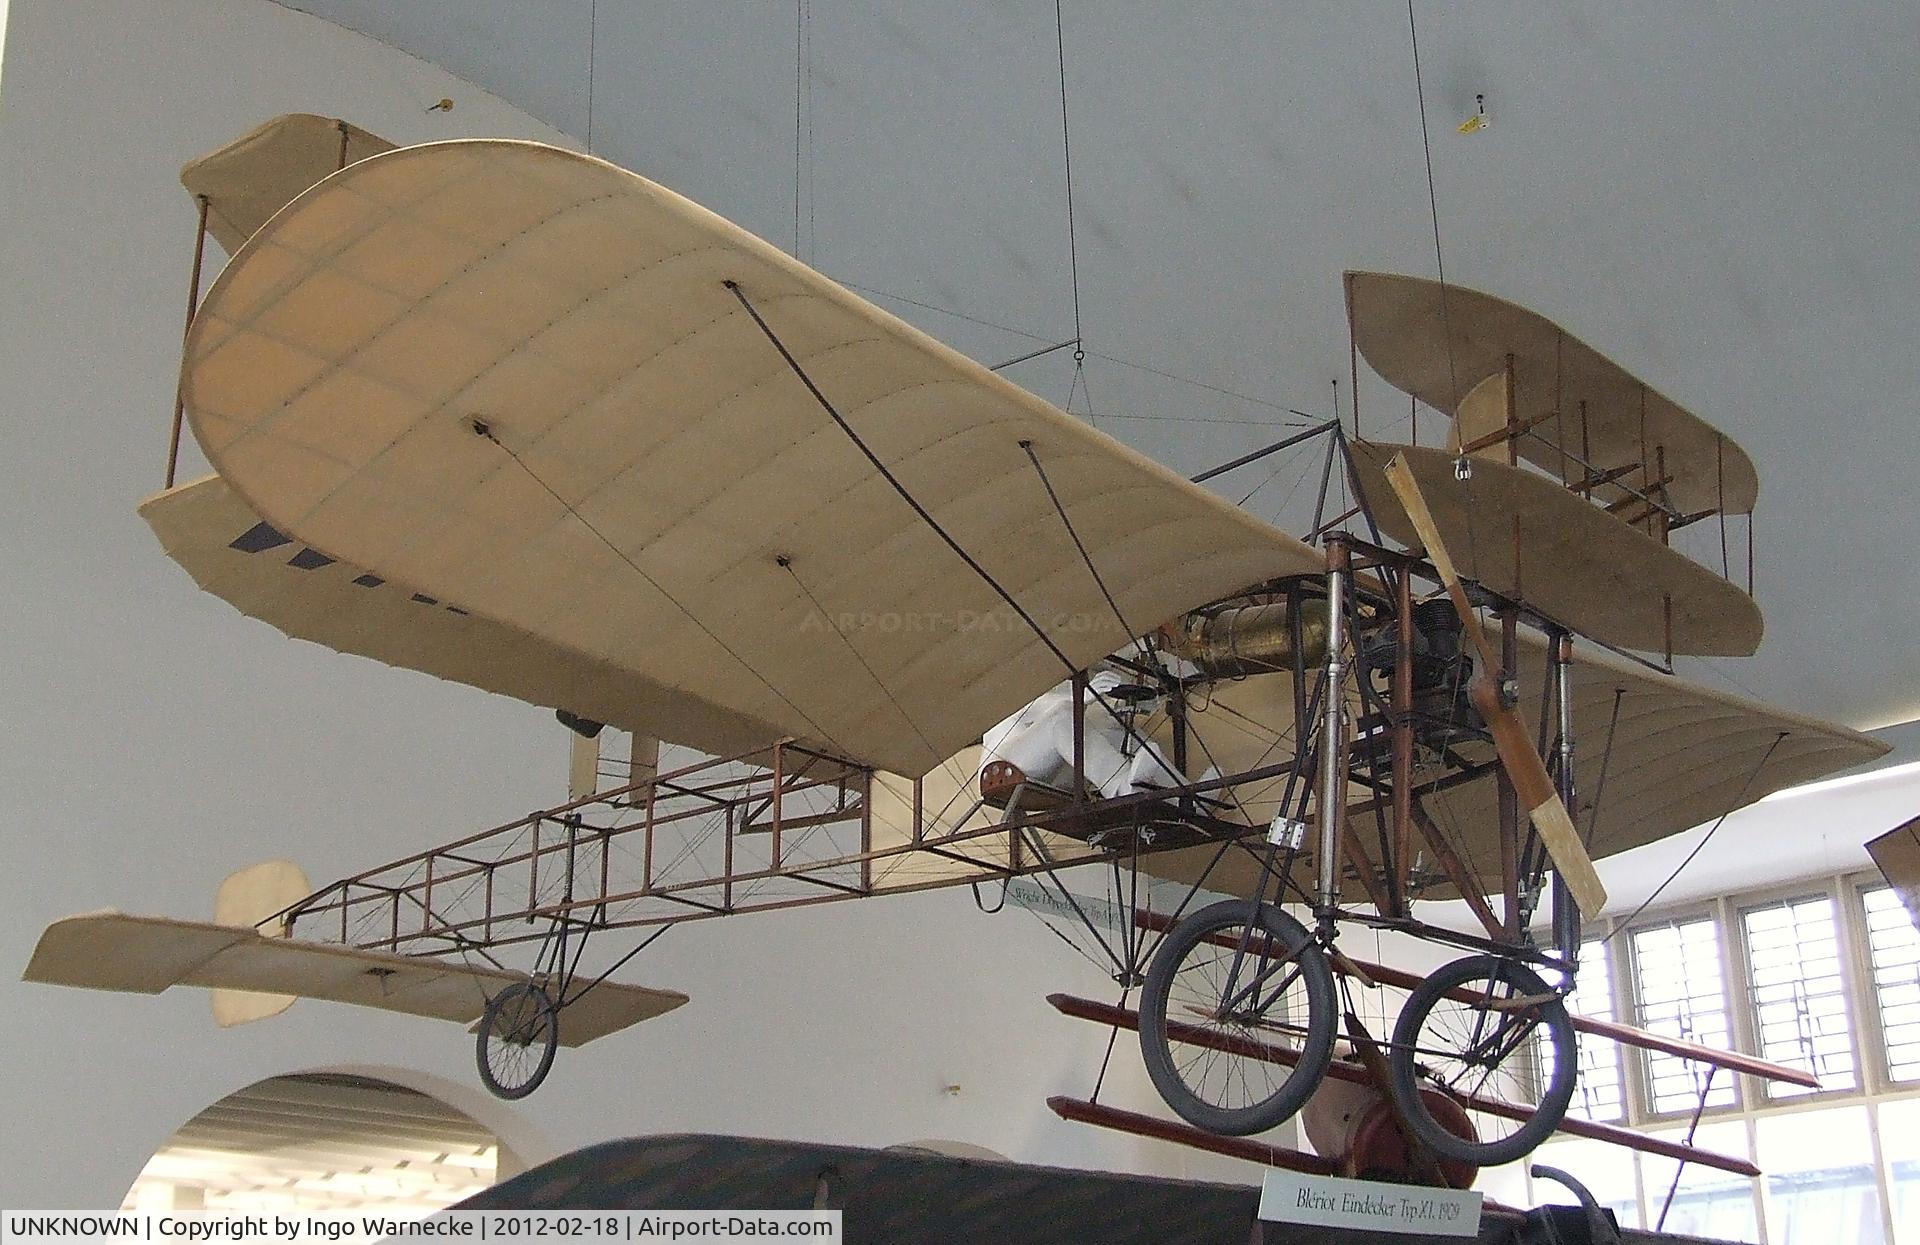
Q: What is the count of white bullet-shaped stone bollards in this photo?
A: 0